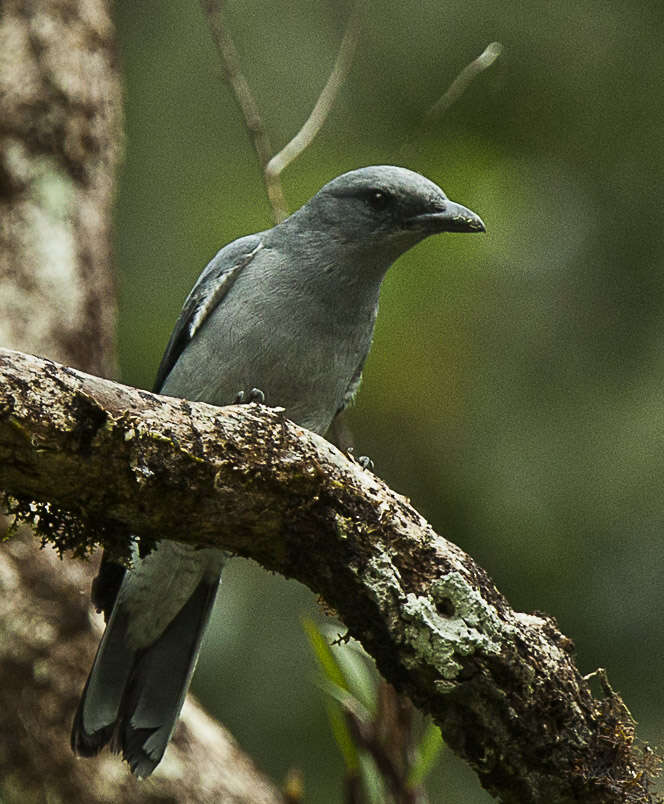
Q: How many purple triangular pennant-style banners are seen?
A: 0